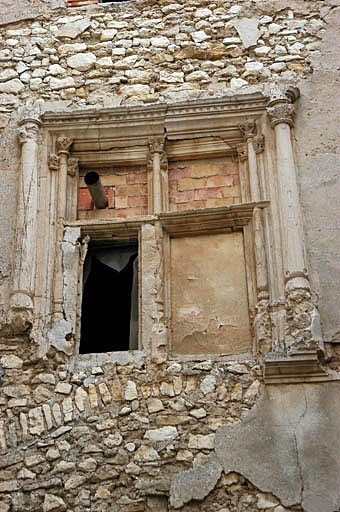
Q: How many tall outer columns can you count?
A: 2